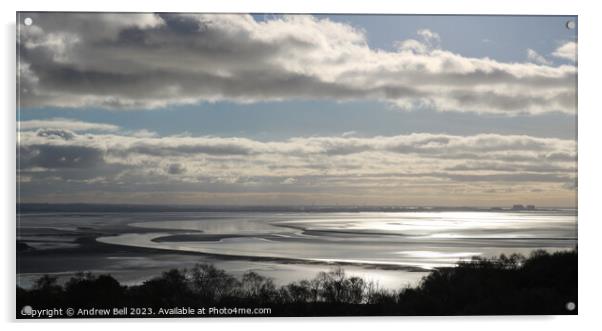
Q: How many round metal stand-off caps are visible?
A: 4